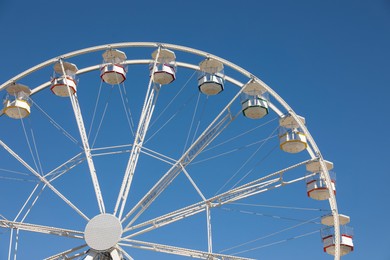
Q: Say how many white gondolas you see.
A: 9